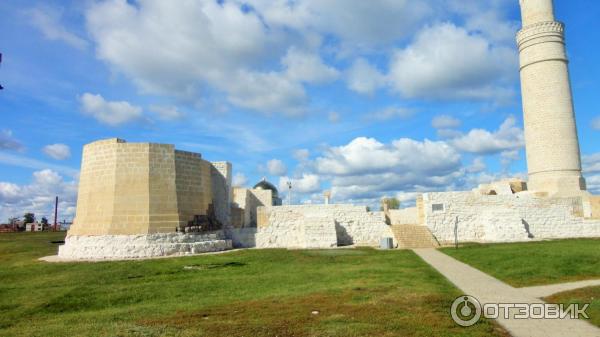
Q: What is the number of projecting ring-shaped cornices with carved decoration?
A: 1